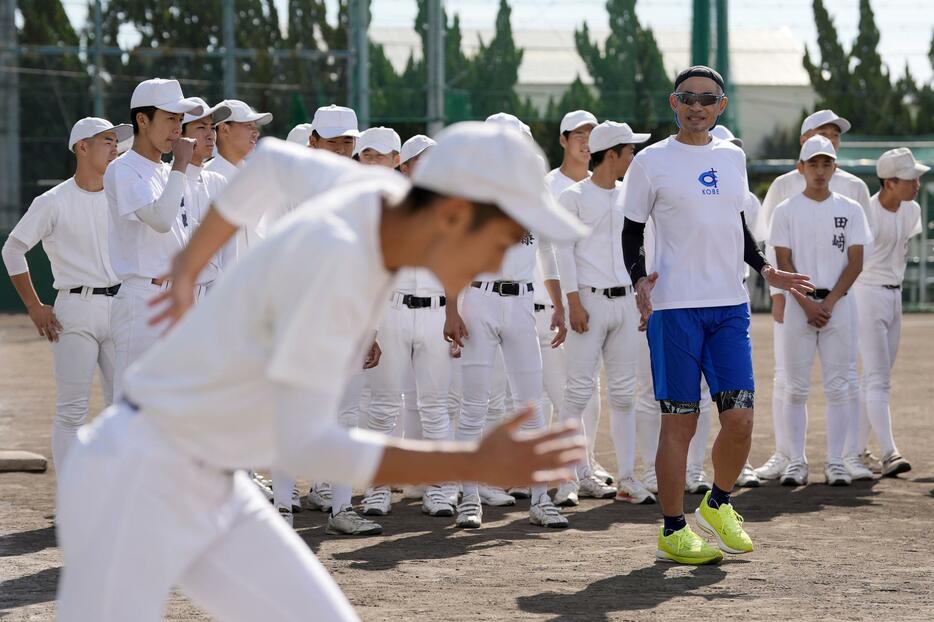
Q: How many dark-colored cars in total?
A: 0